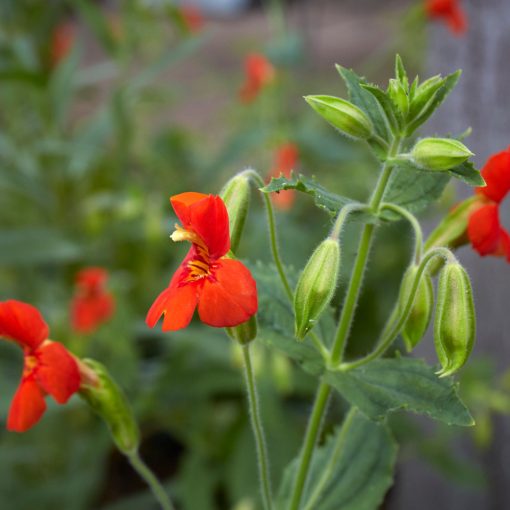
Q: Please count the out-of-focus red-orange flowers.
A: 6